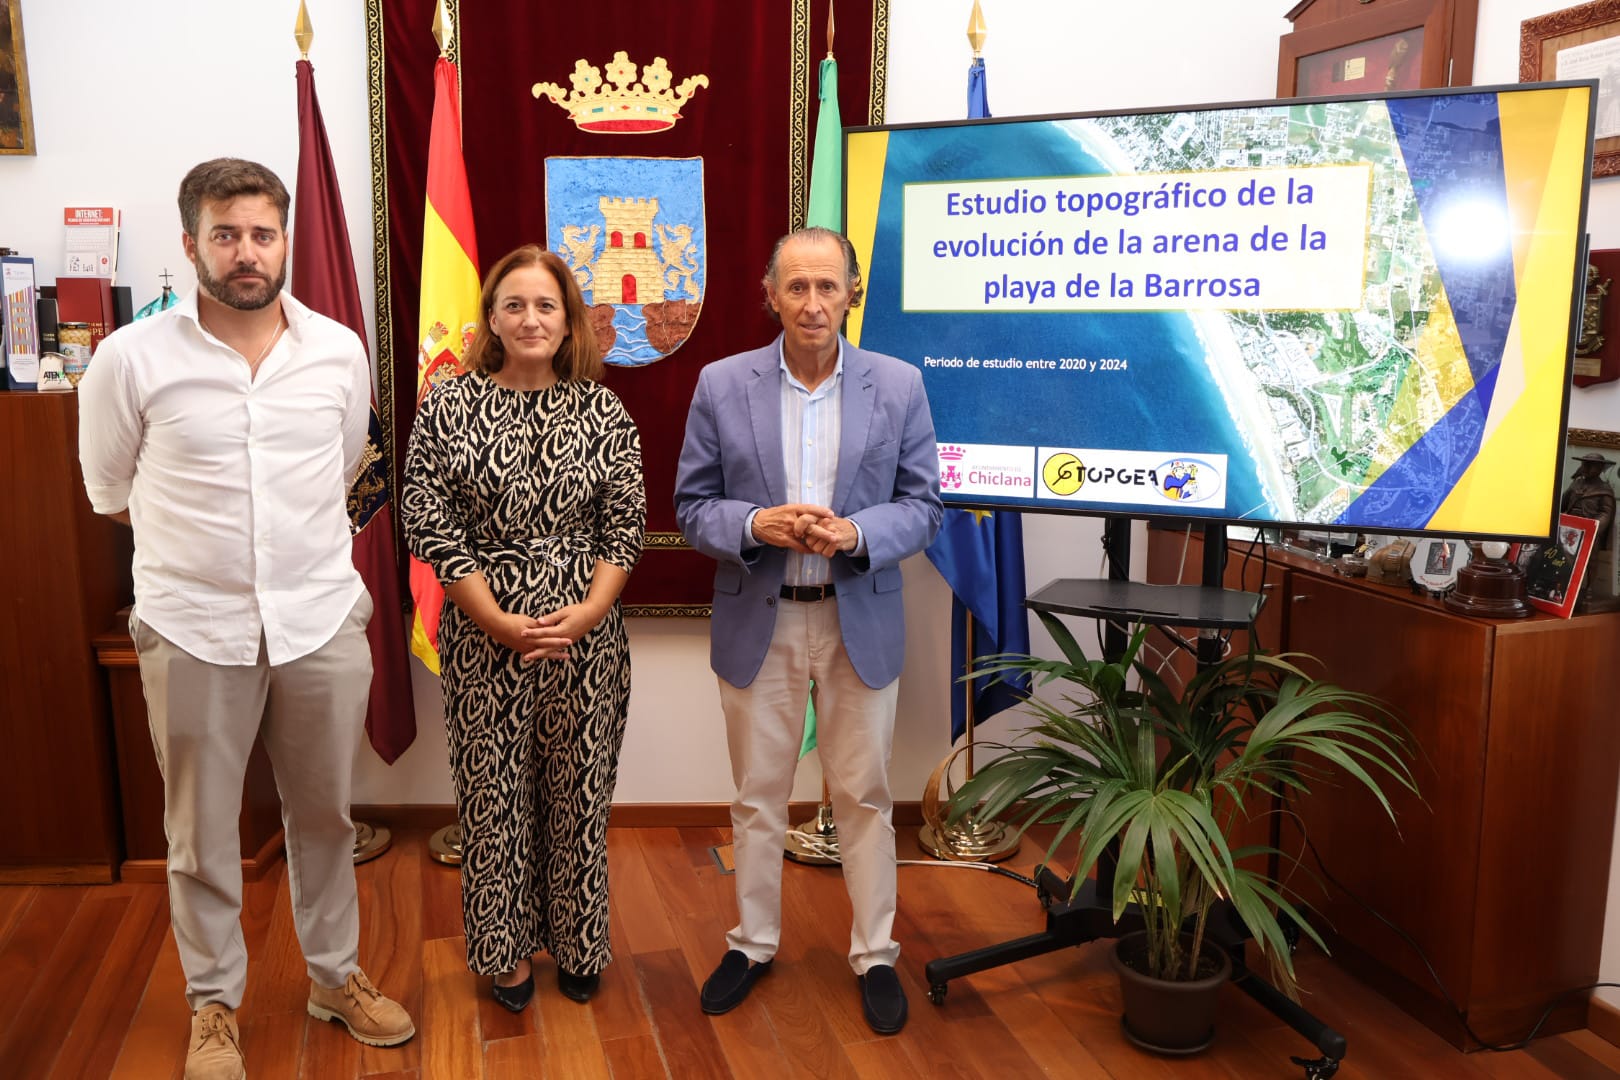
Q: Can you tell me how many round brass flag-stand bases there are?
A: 4